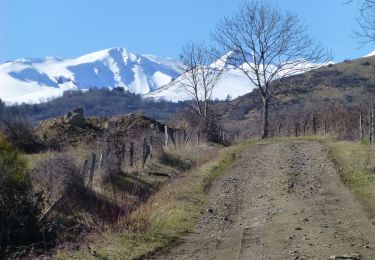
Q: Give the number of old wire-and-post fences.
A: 2